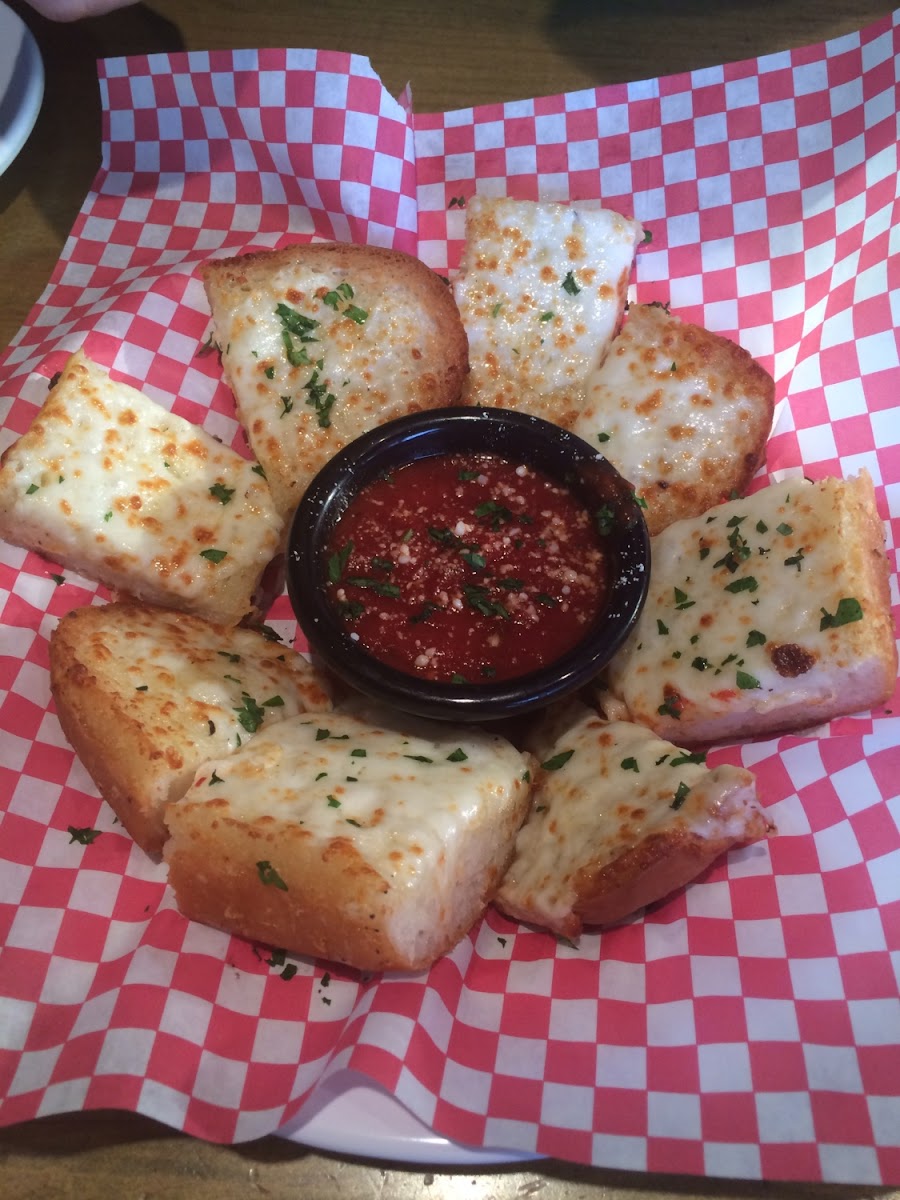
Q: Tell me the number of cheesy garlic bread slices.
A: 8